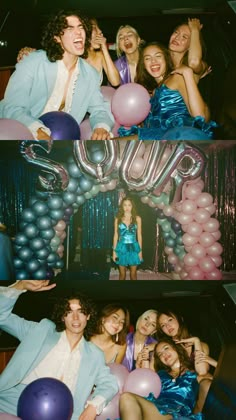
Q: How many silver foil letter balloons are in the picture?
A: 4